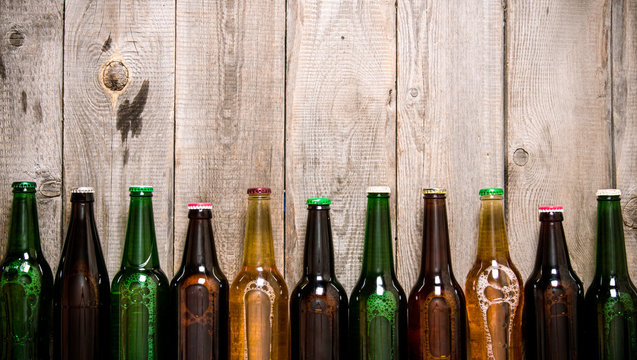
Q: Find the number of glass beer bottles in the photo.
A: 11